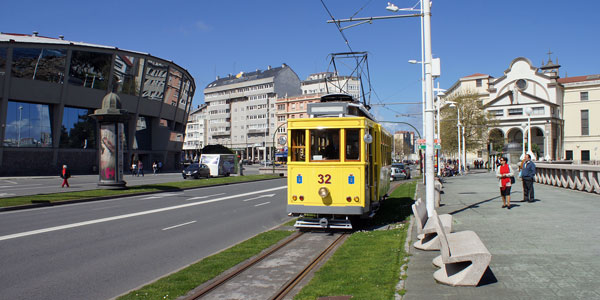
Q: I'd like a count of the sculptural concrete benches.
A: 2